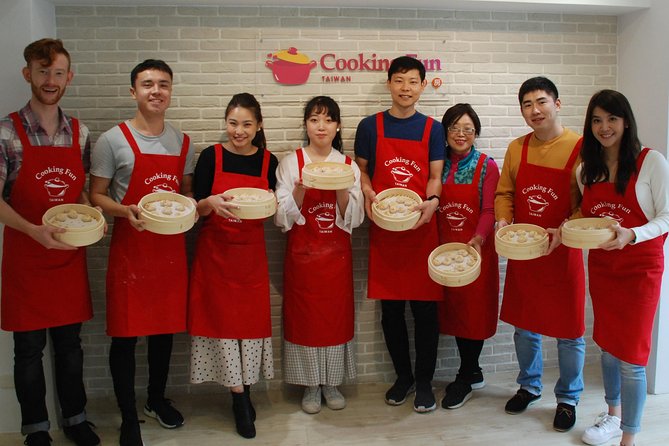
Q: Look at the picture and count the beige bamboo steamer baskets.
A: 8